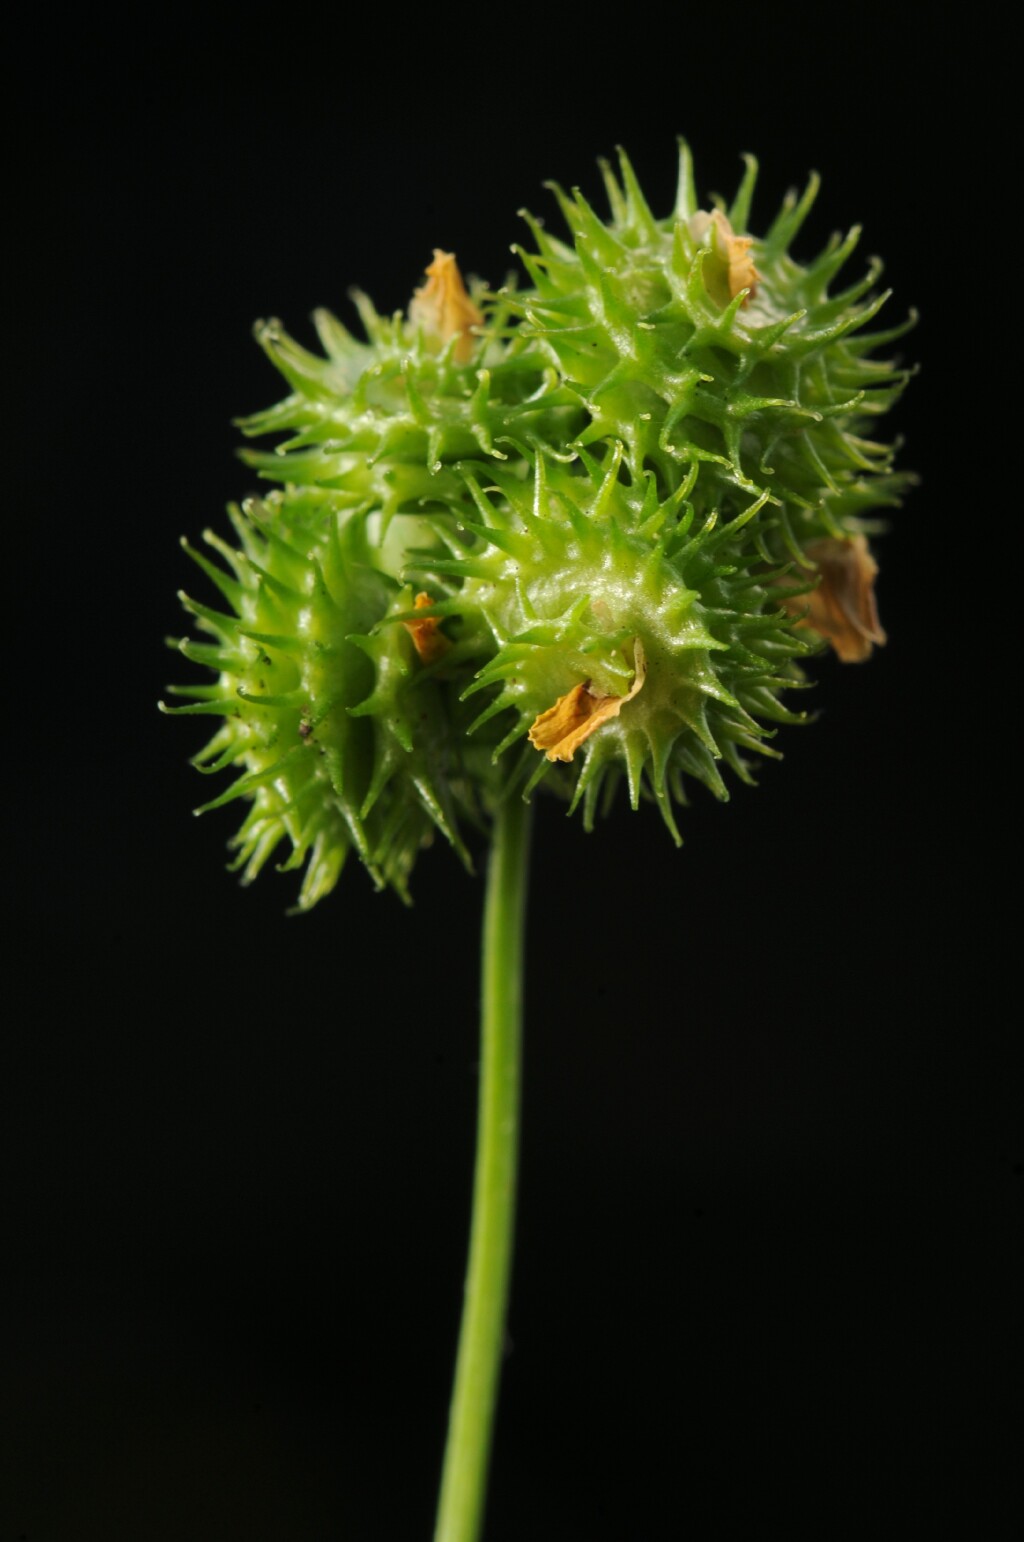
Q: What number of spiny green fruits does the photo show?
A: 4